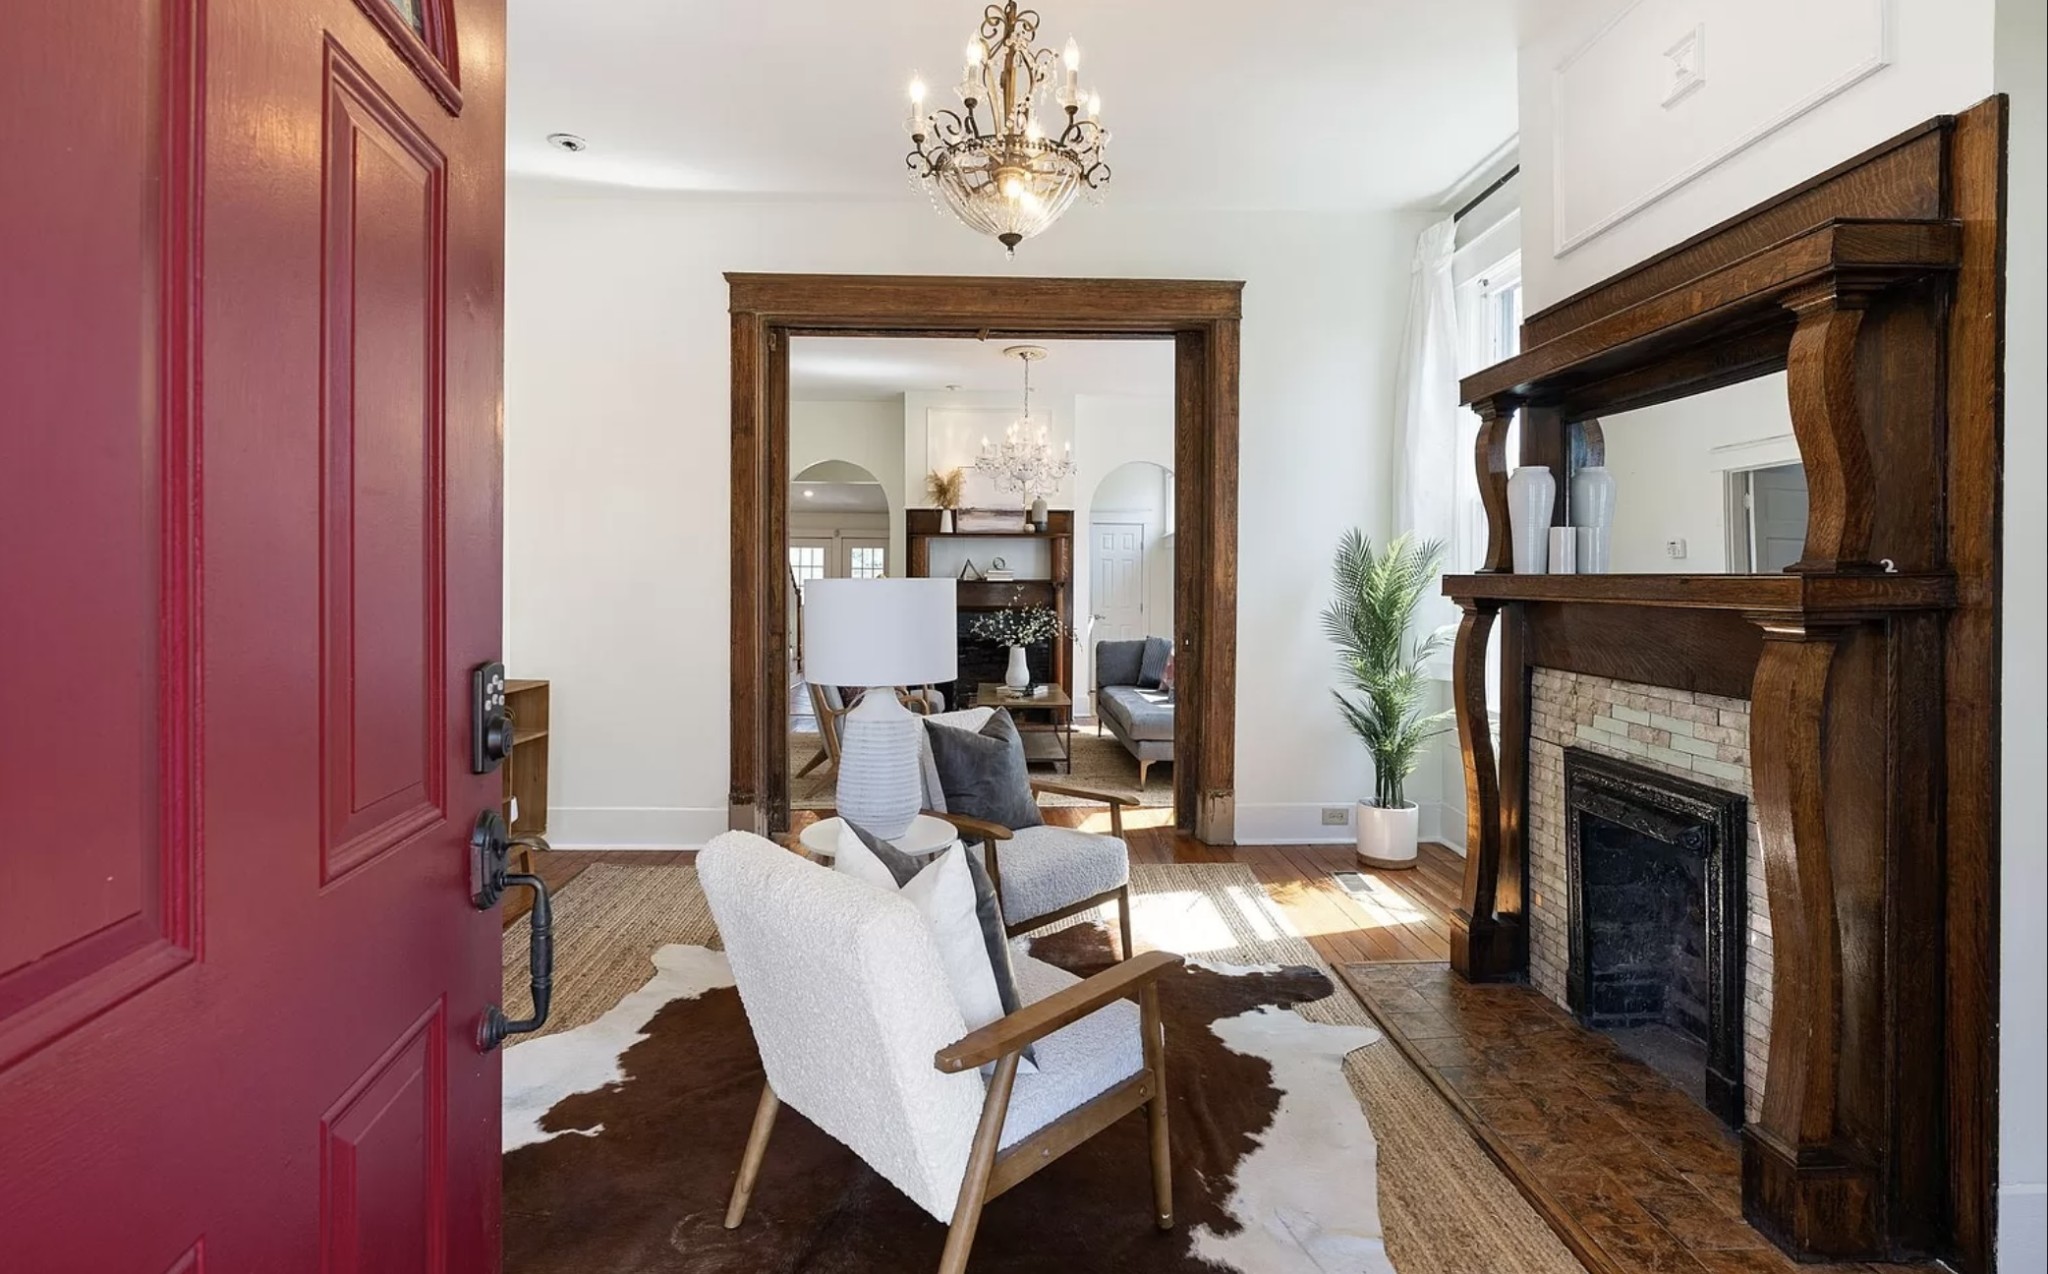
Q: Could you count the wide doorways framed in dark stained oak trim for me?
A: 1